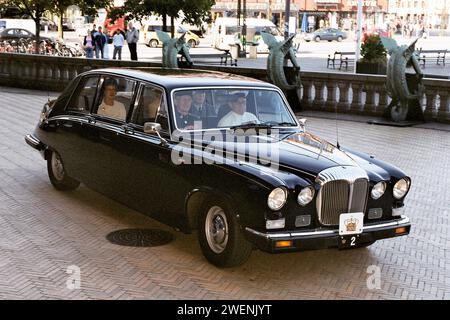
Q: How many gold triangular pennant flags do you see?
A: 0